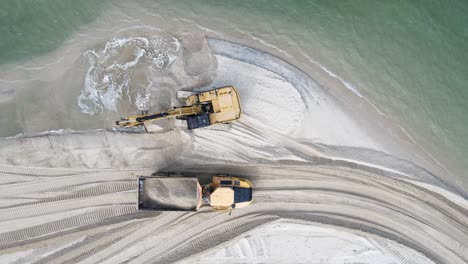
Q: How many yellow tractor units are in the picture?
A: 2